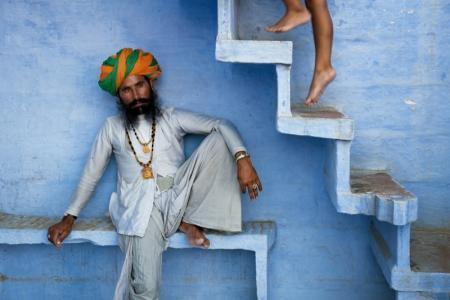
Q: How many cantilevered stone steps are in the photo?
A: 4